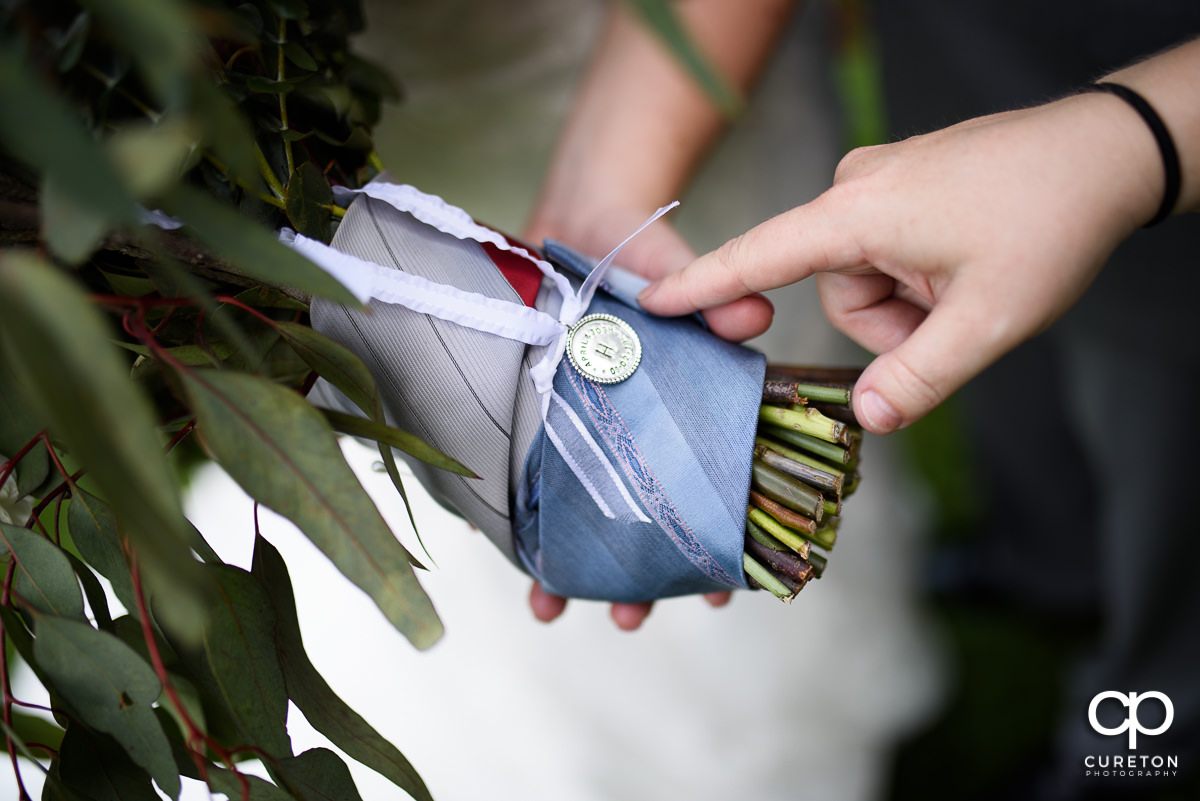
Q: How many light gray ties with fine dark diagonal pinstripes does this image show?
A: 1